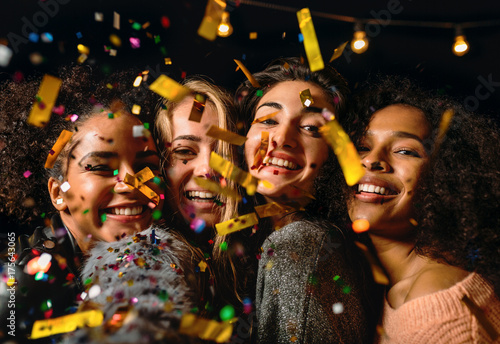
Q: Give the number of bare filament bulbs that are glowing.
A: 3